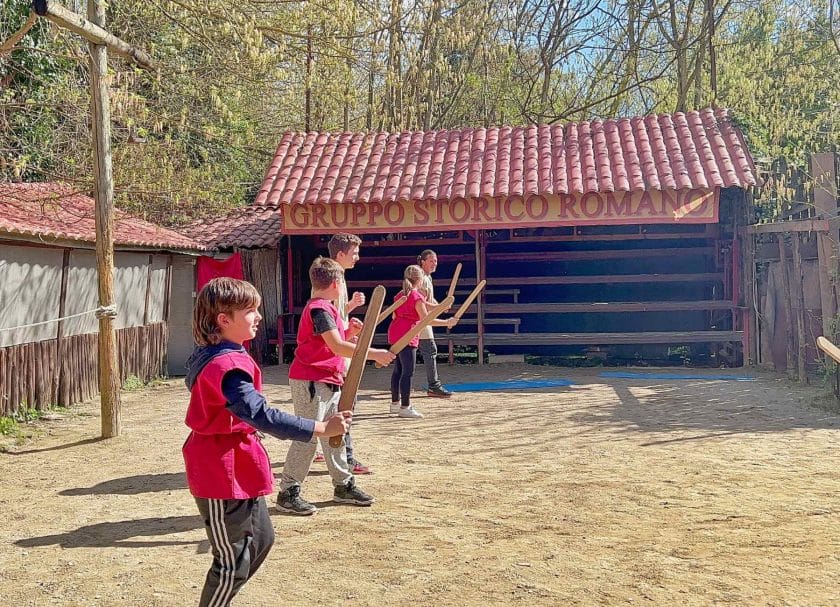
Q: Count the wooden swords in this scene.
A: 6